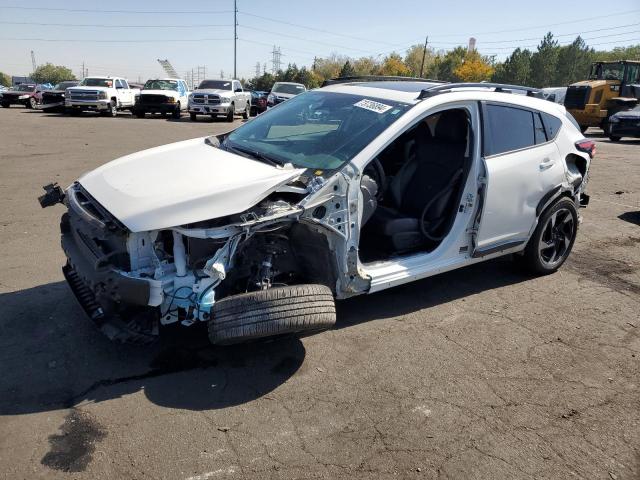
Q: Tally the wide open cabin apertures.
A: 1